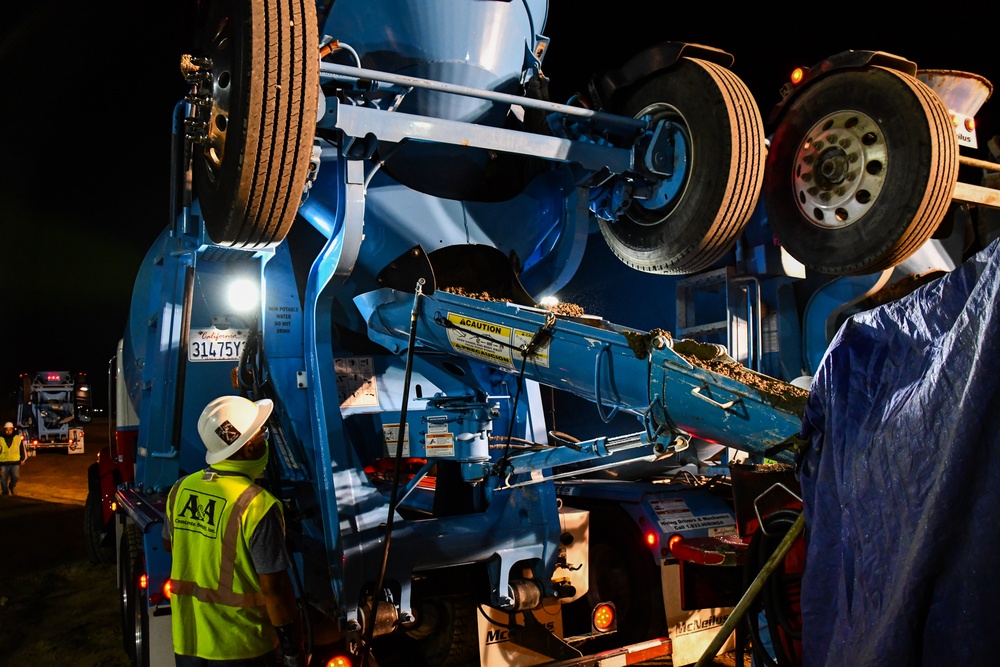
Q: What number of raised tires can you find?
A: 3